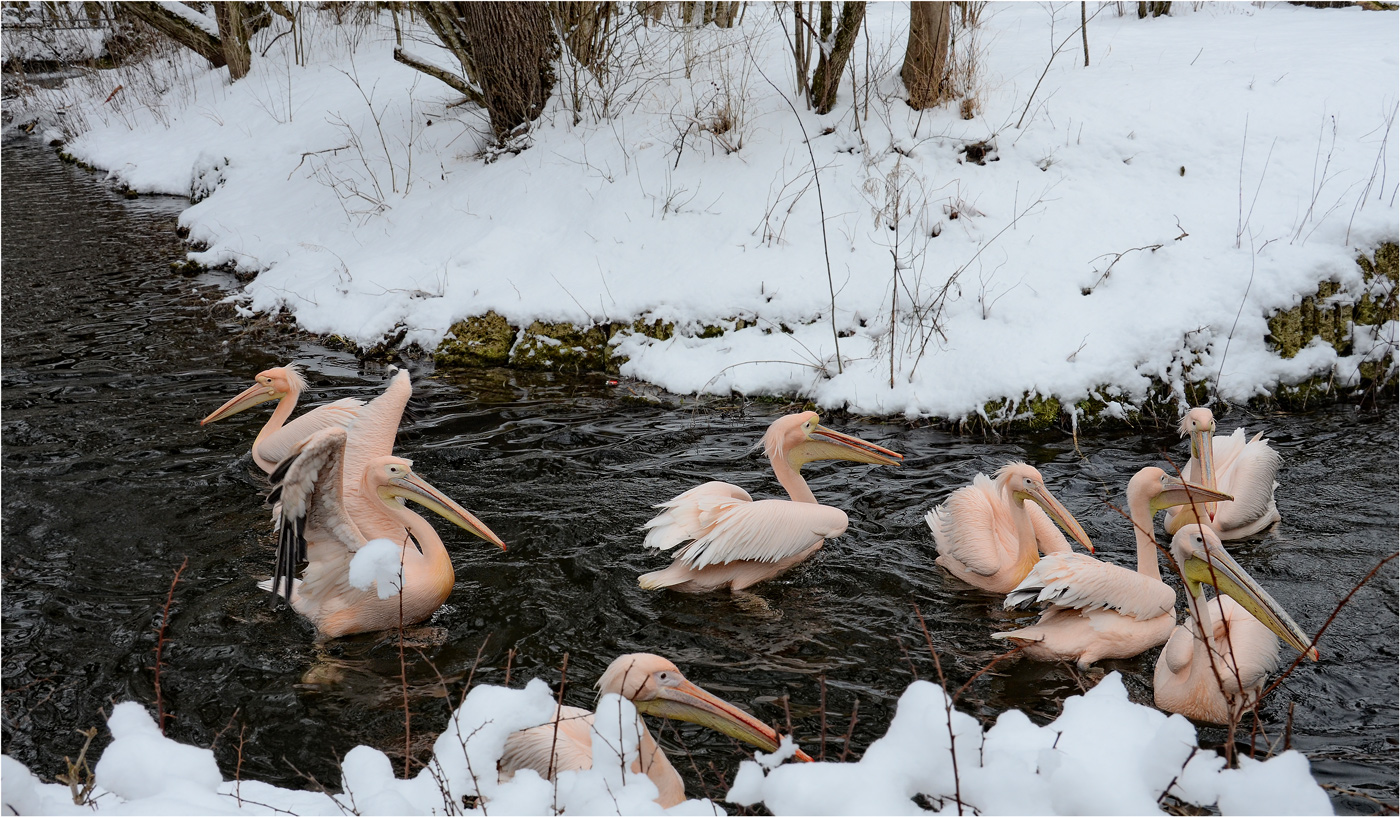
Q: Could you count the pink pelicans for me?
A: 8